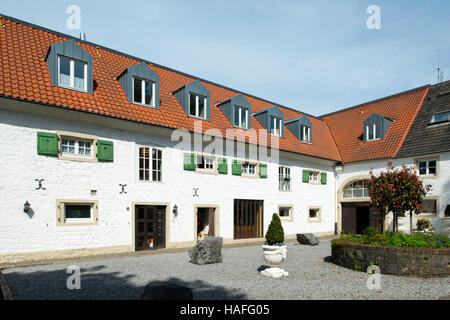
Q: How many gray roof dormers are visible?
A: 7